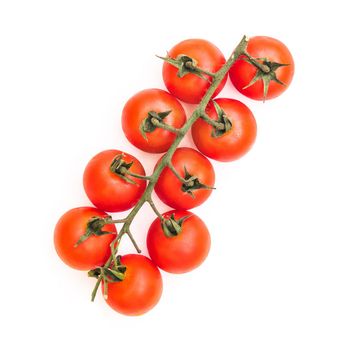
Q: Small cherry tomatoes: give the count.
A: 9